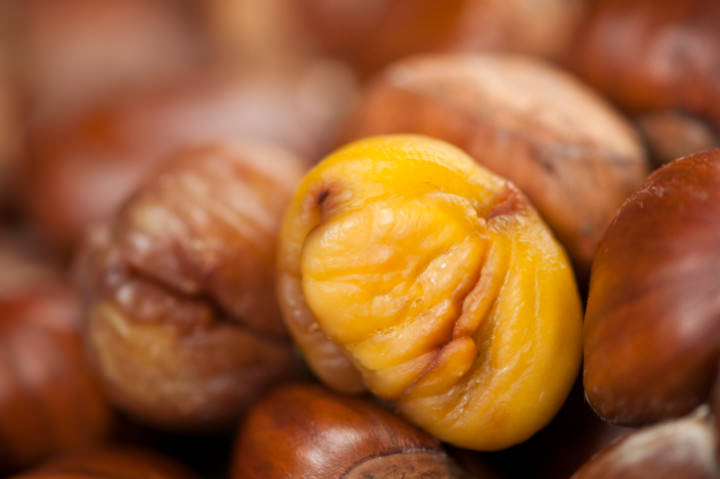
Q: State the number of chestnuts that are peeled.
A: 2